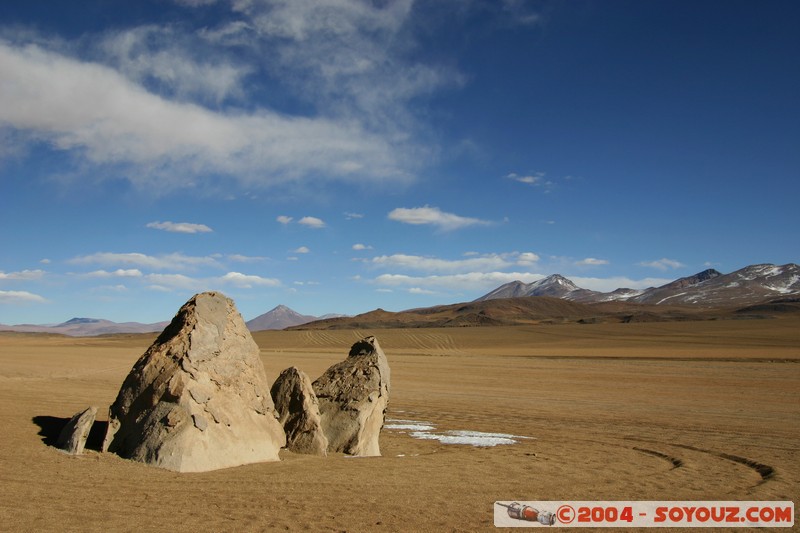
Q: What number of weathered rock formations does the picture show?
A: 4